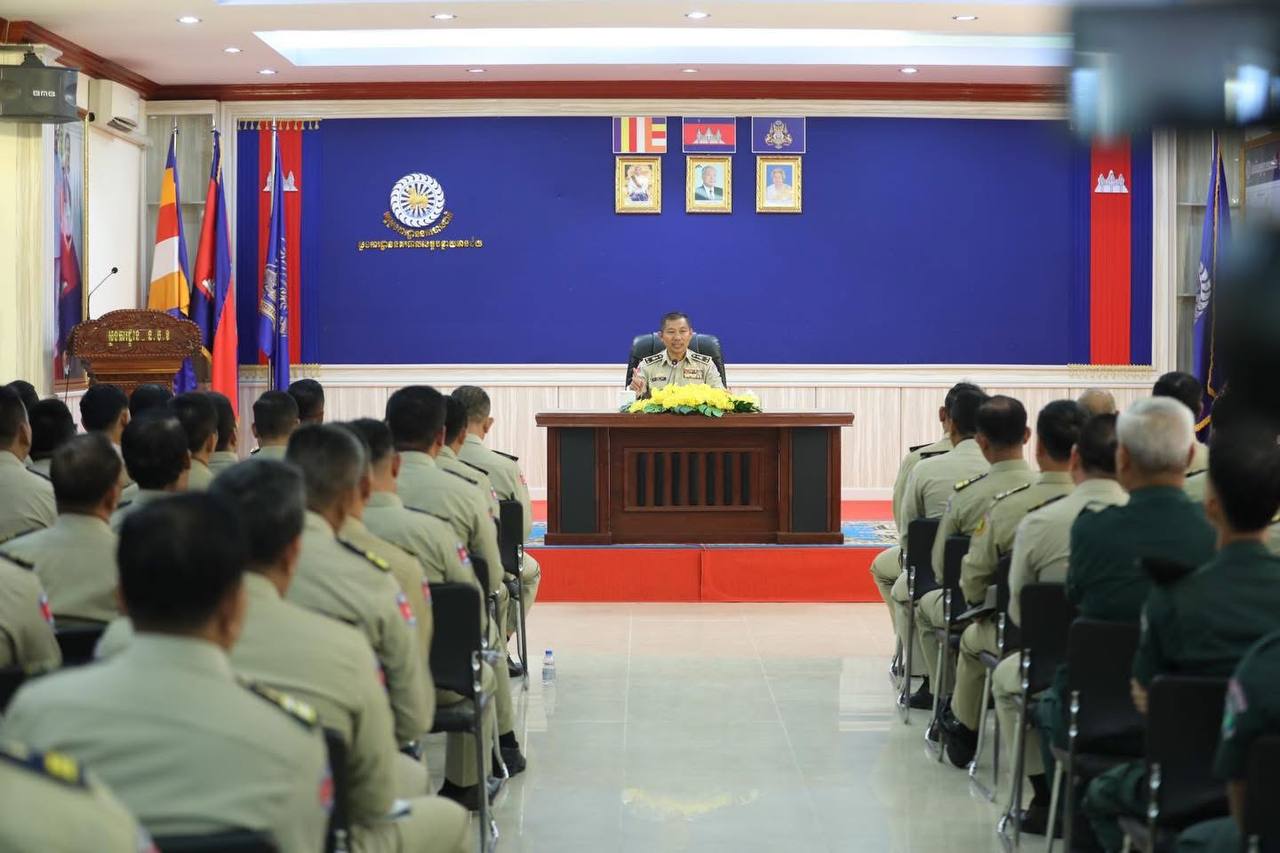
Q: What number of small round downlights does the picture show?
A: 9